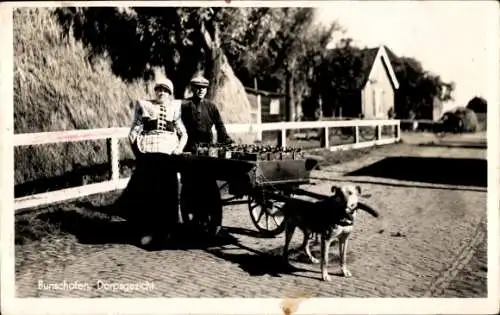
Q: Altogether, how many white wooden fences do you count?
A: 1